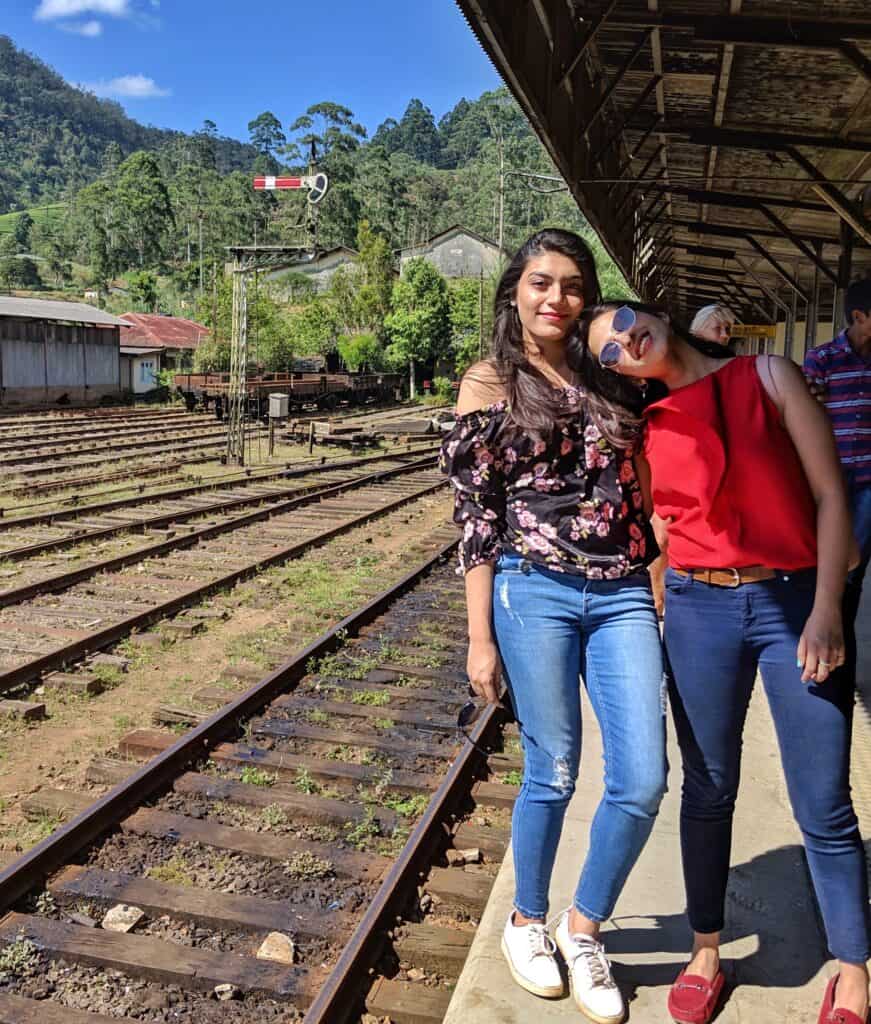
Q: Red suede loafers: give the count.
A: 2